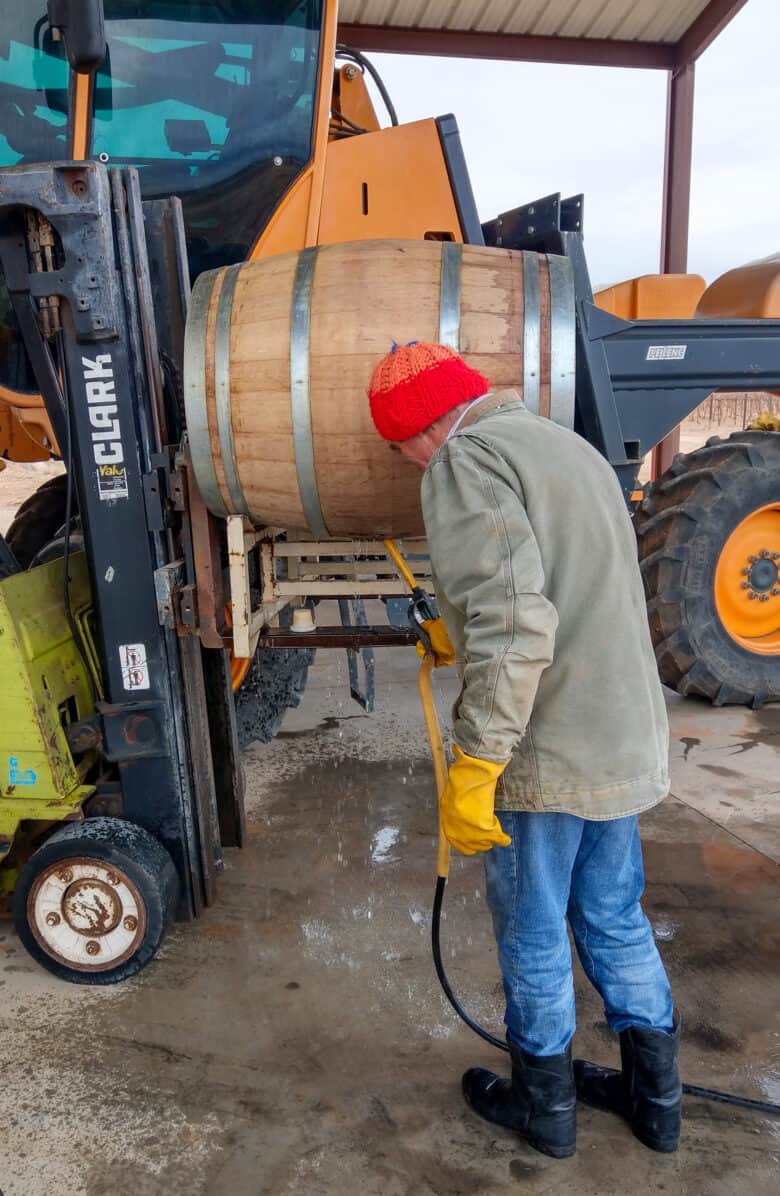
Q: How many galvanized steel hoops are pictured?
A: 6